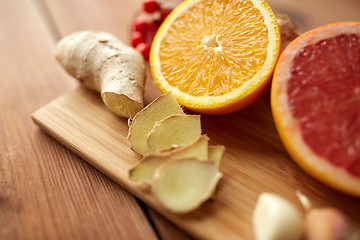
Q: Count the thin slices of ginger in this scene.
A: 5